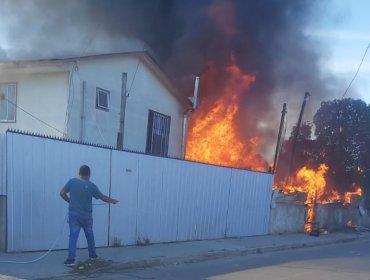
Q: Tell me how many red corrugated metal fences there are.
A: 0